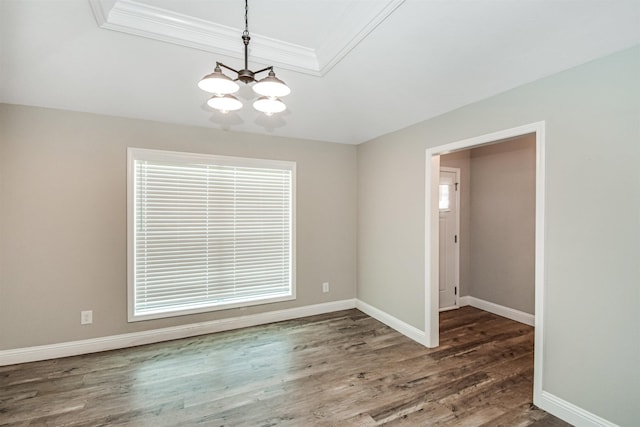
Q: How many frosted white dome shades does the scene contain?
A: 4